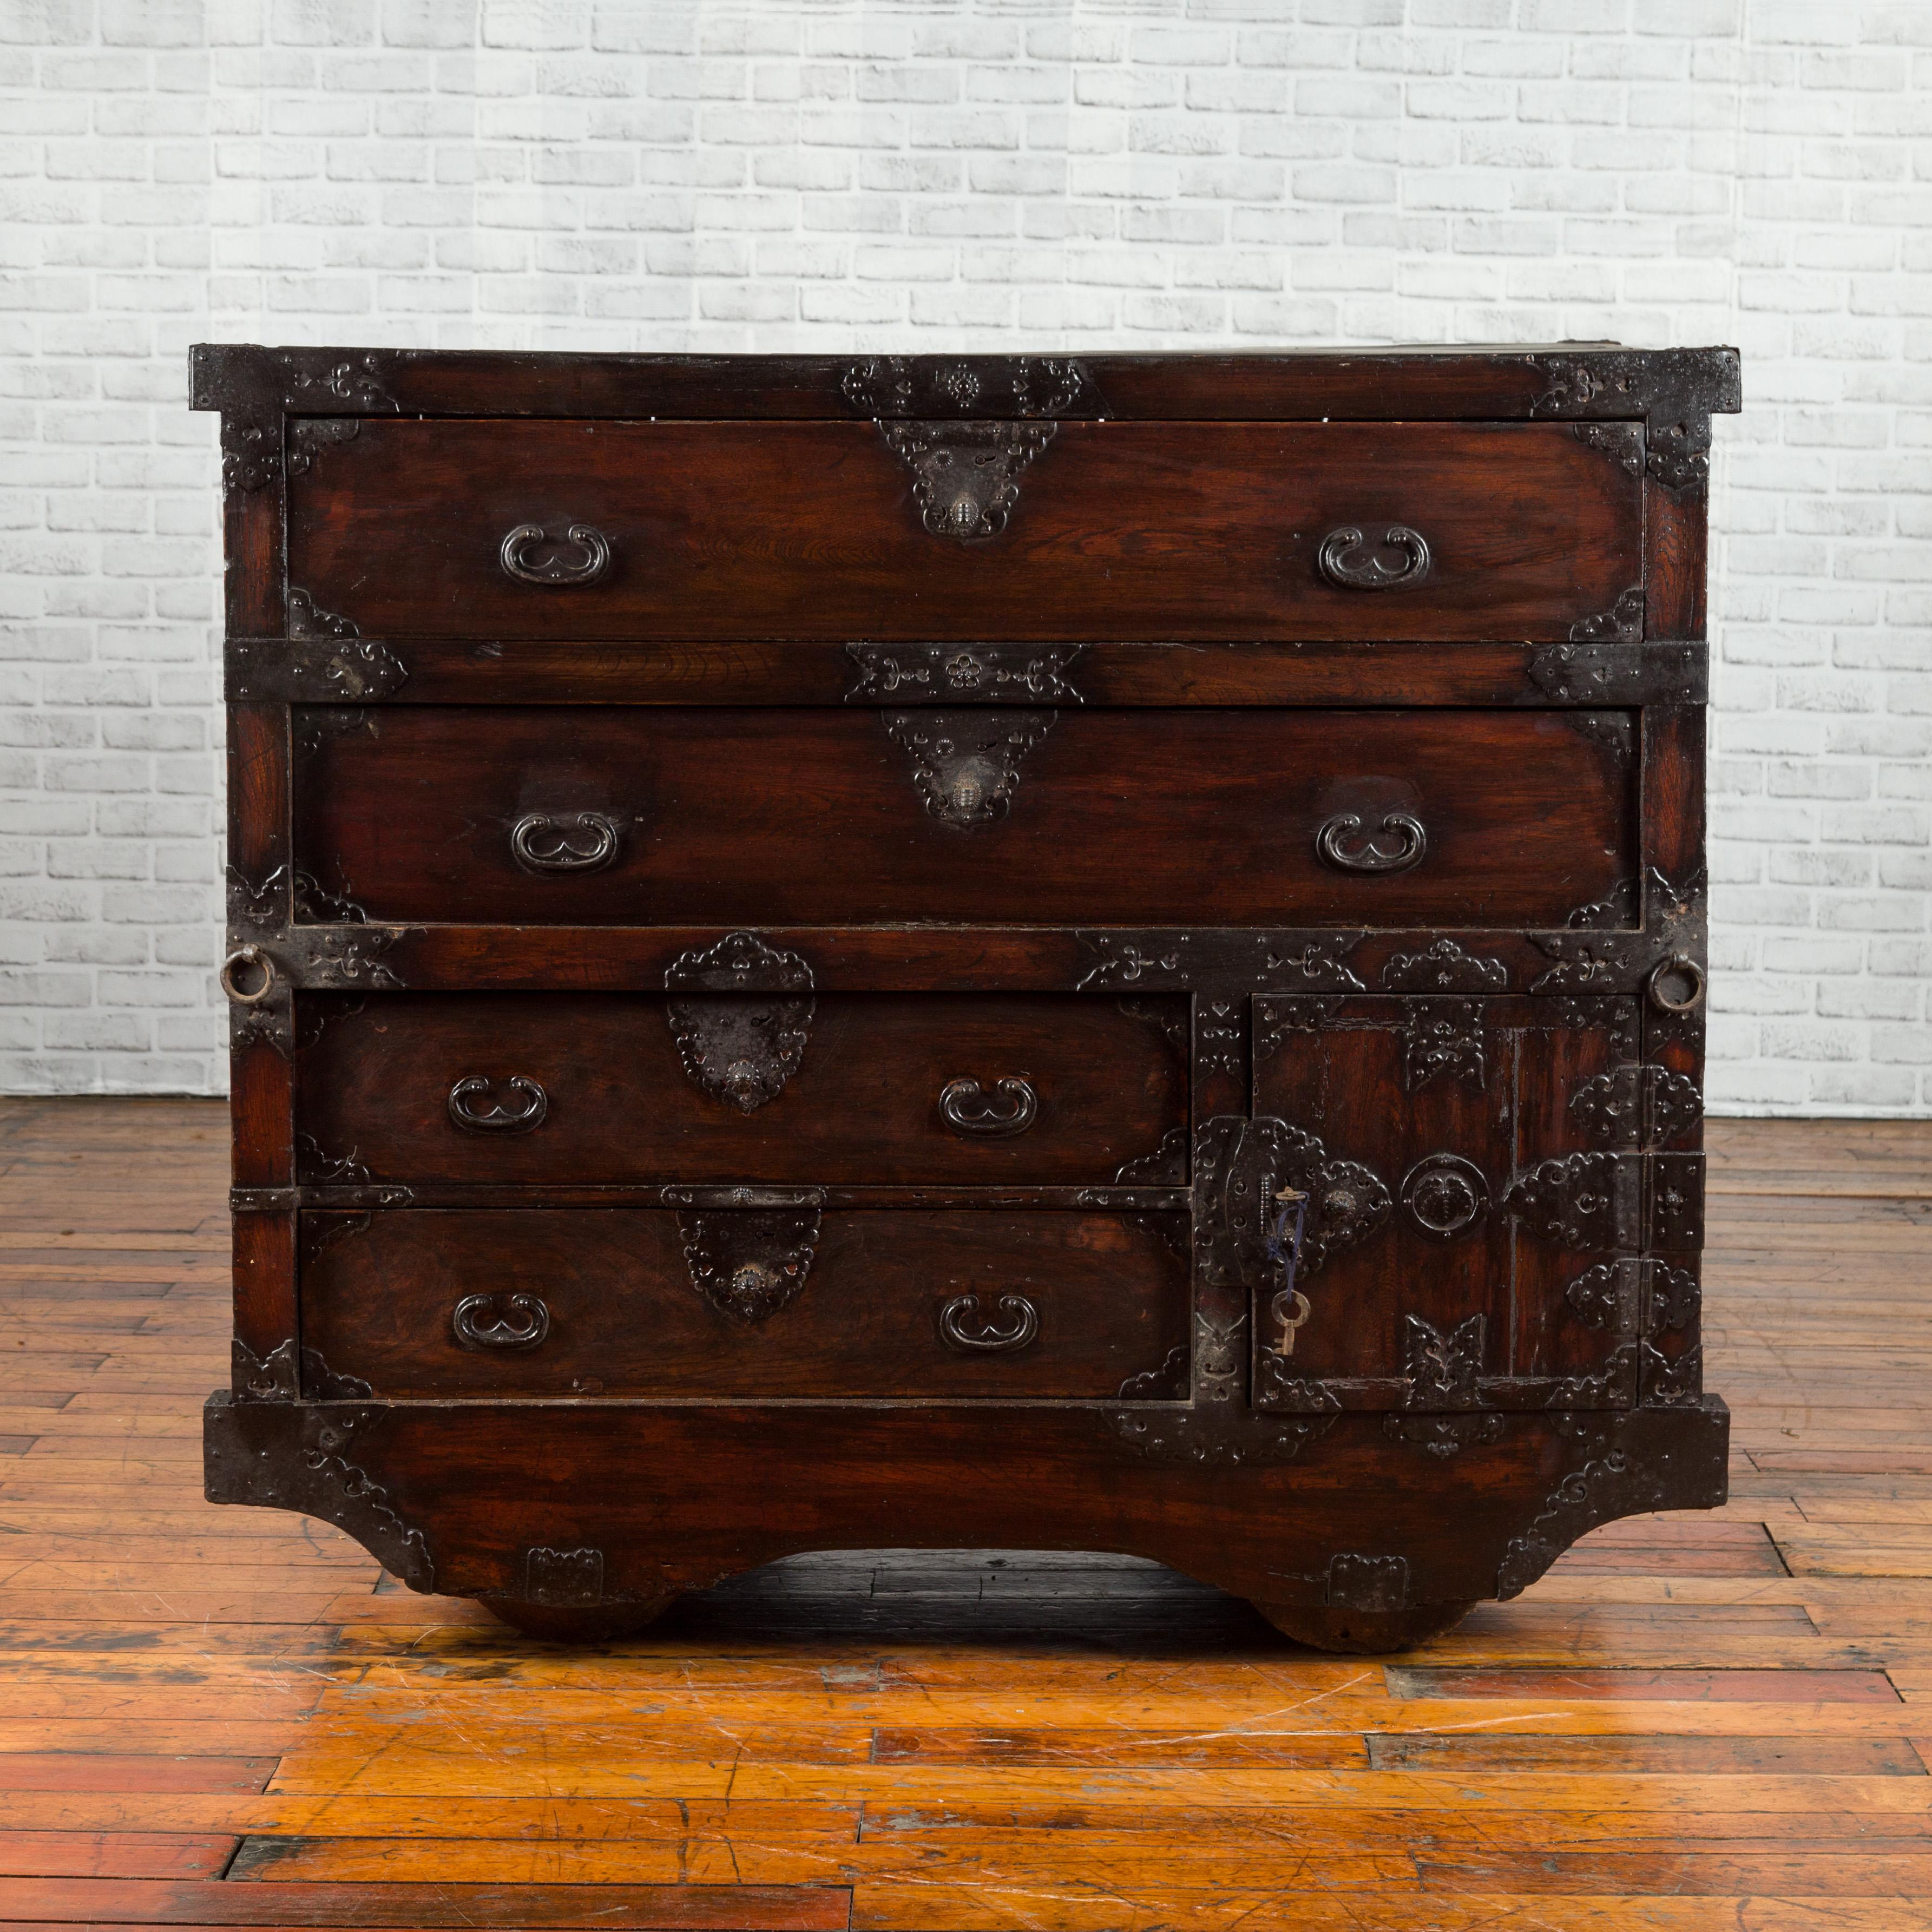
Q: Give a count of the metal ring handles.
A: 2